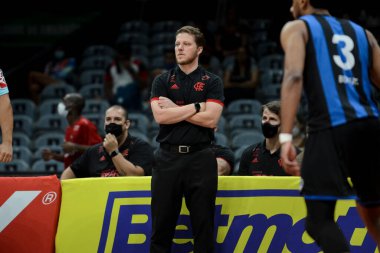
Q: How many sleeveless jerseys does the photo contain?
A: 1